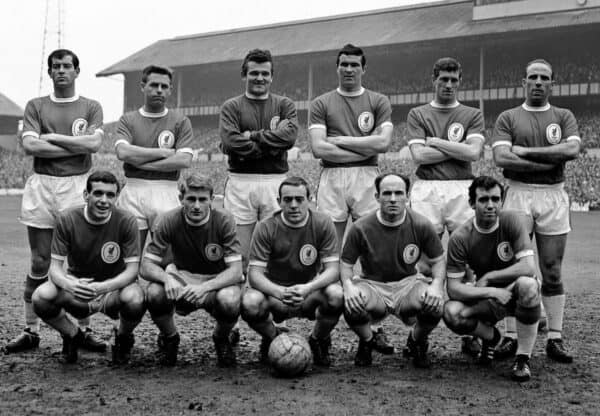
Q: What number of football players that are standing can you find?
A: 6